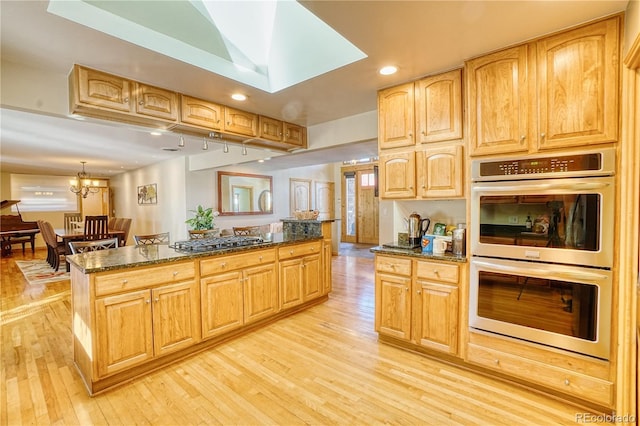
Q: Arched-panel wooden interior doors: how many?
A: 2